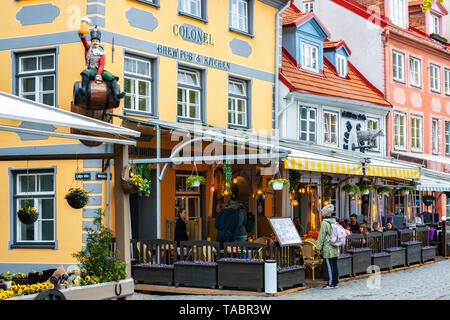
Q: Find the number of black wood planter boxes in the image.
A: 10